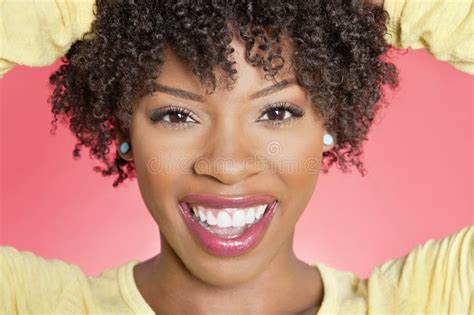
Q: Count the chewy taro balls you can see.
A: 0